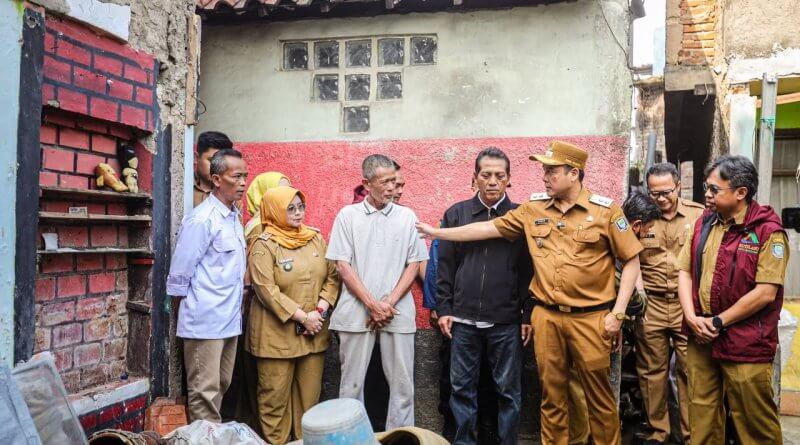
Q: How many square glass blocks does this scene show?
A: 9